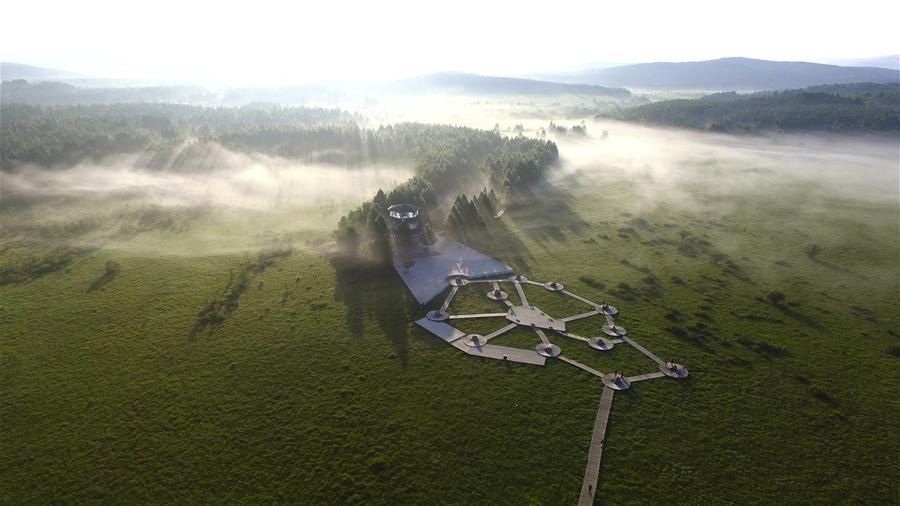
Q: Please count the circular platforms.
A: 12